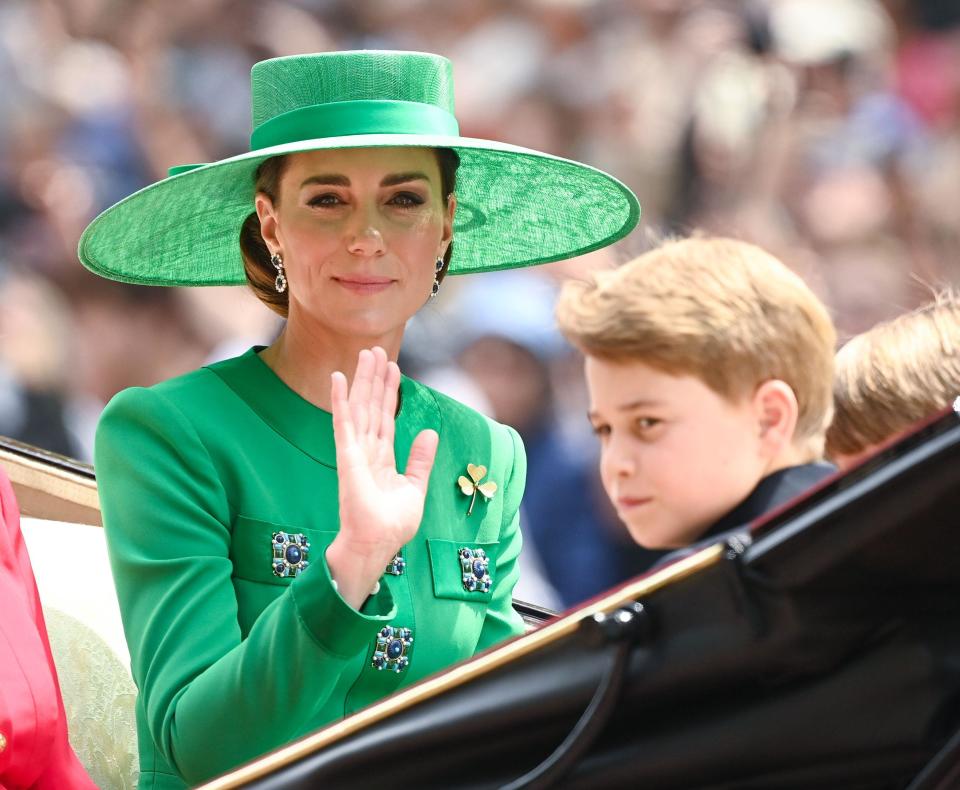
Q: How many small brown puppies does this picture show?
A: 0